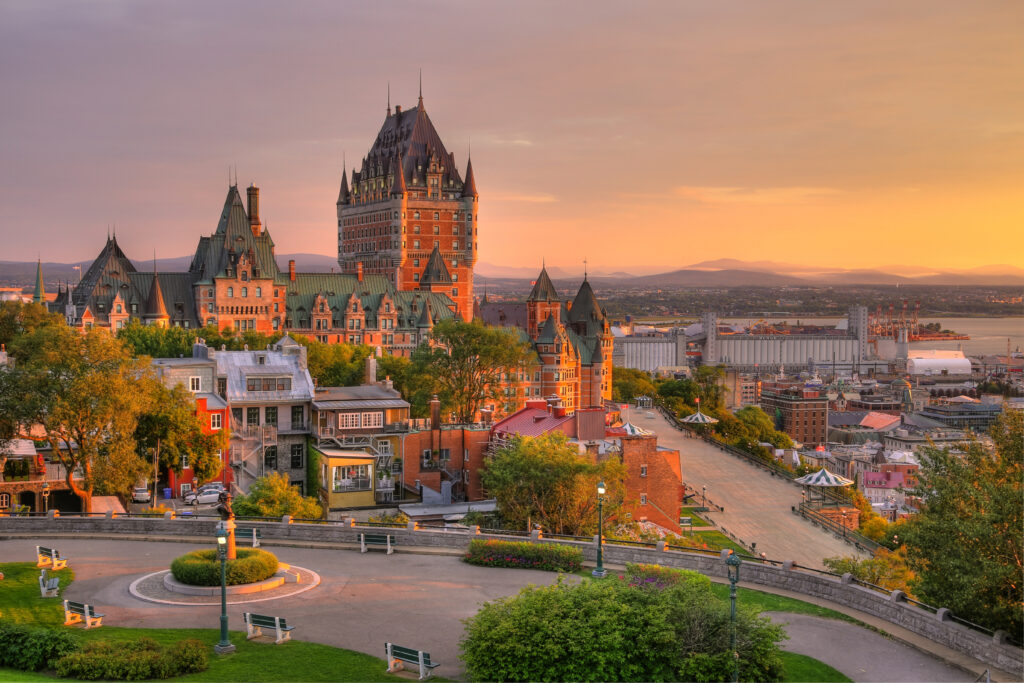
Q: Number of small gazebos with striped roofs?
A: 3